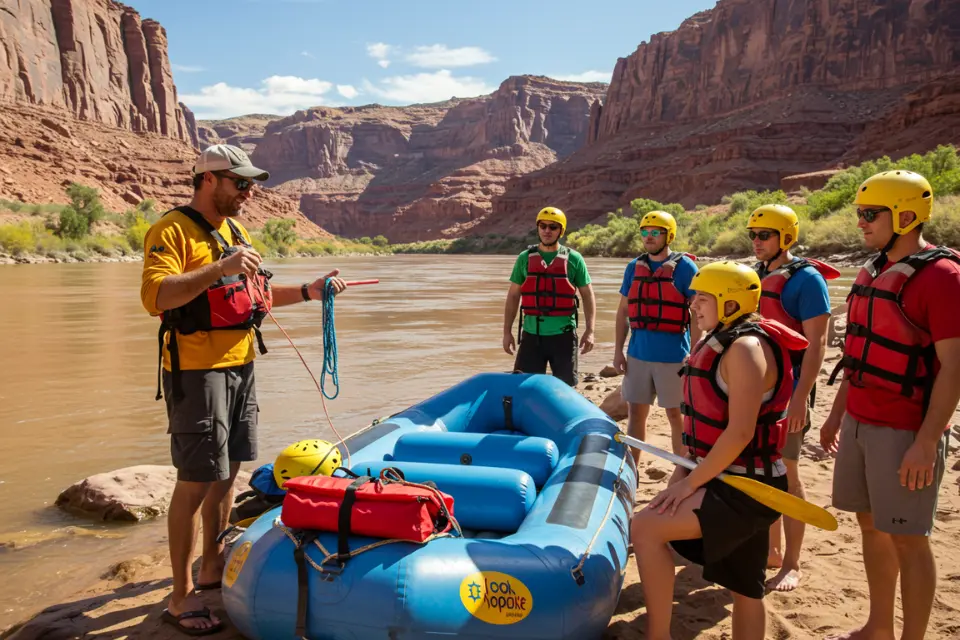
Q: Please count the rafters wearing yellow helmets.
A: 5